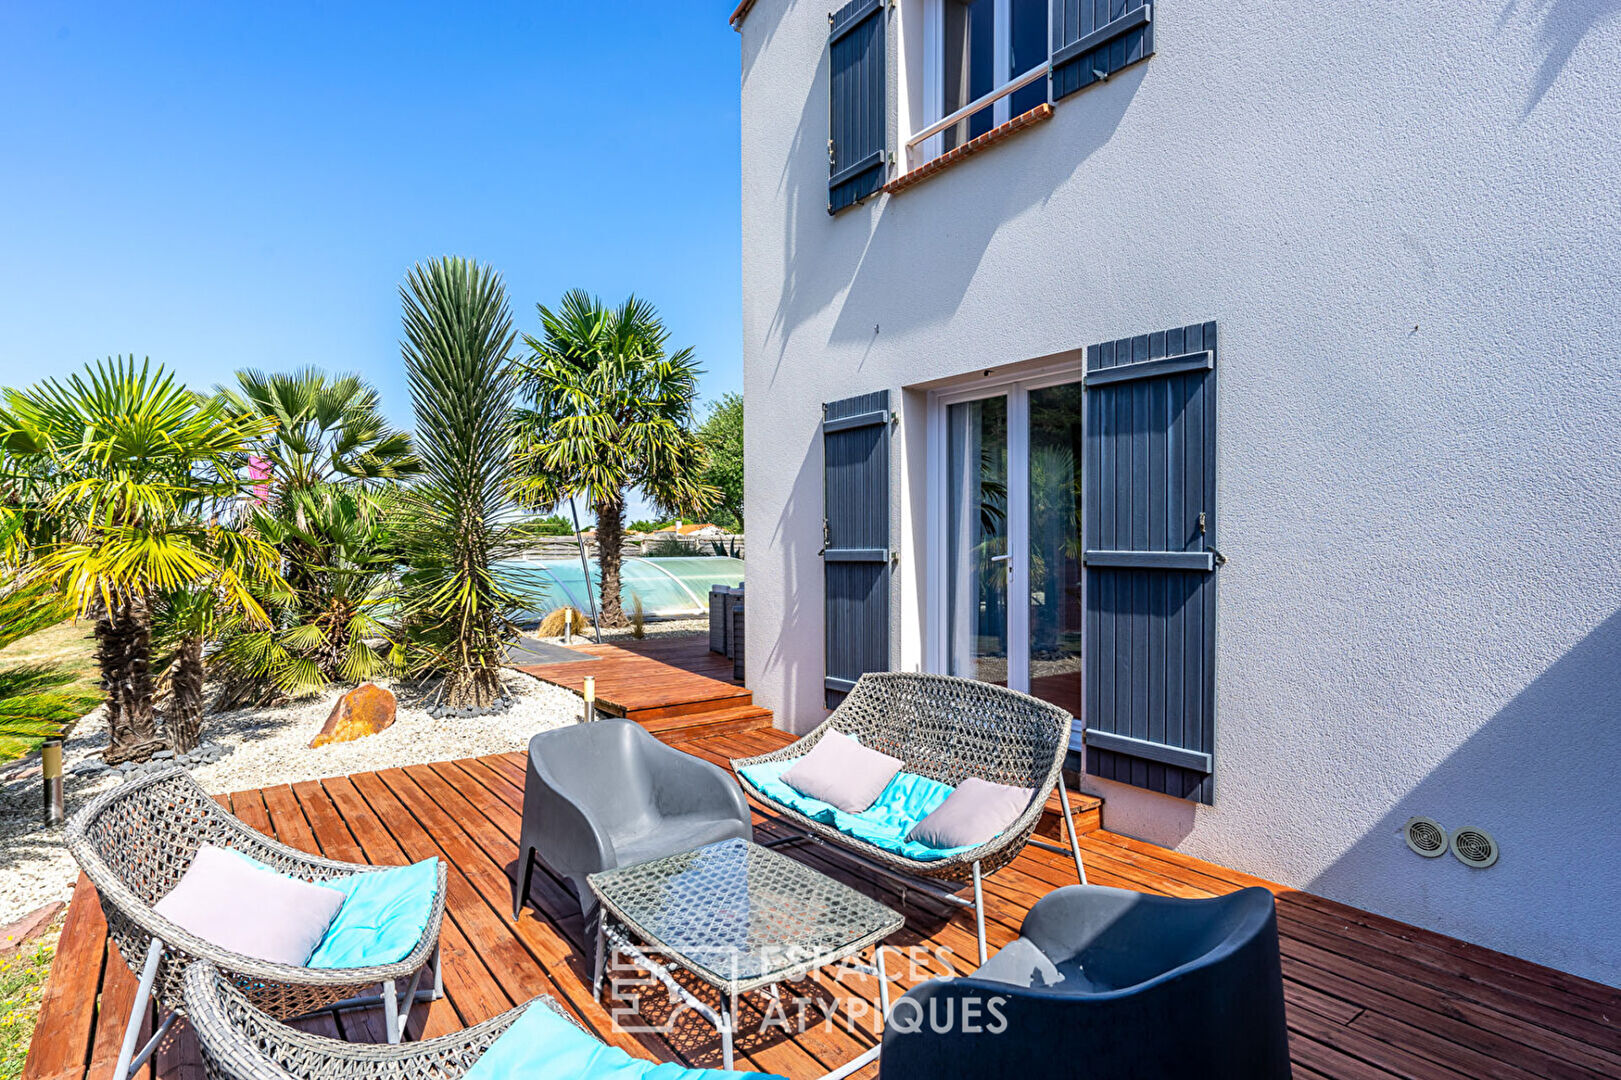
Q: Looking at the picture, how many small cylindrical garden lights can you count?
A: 3